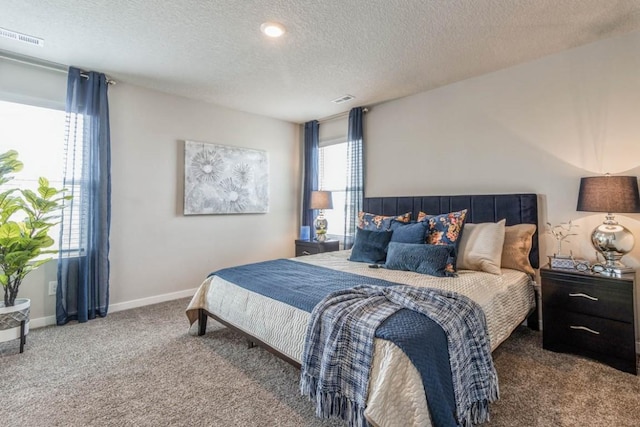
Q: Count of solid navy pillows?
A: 3